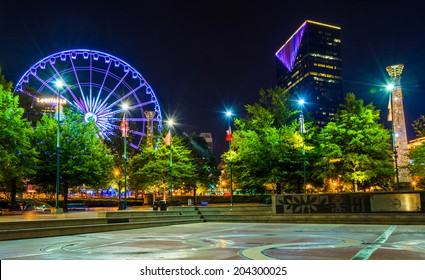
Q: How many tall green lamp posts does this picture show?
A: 6